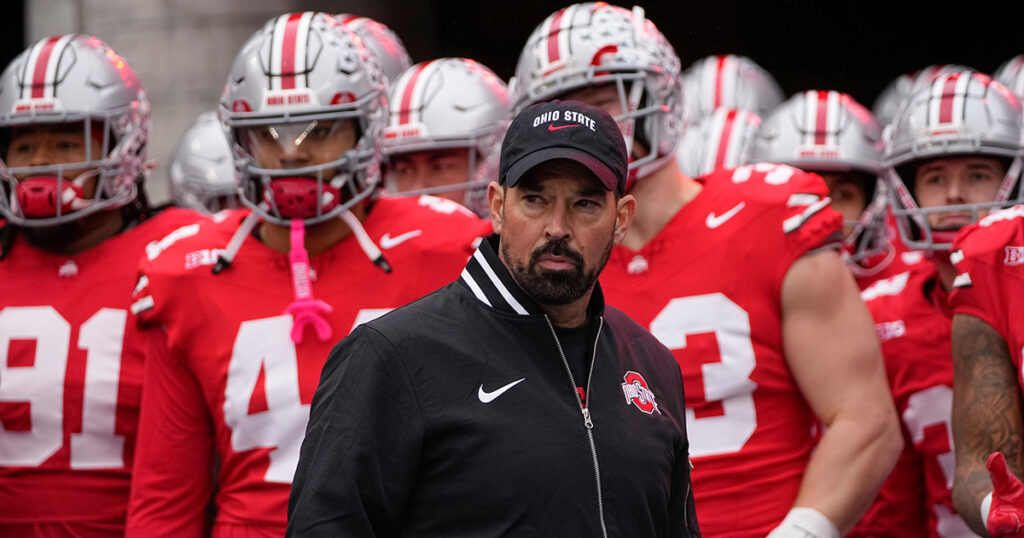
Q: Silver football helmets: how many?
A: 13